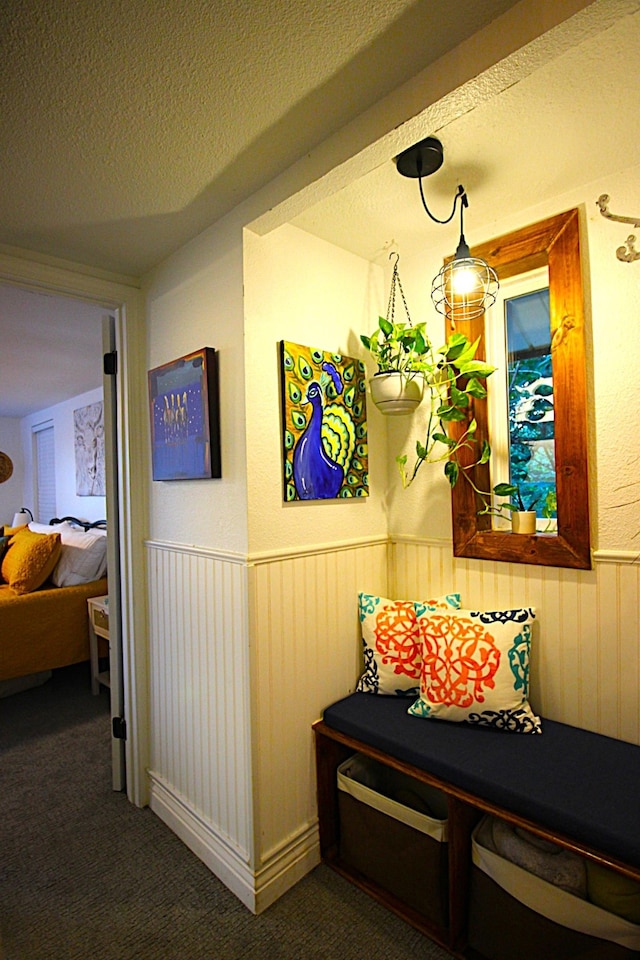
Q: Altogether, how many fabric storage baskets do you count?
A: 2